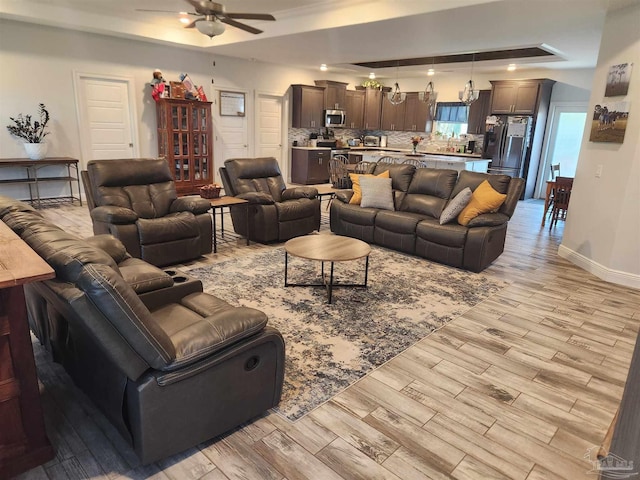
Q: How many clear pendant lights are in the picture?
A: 3